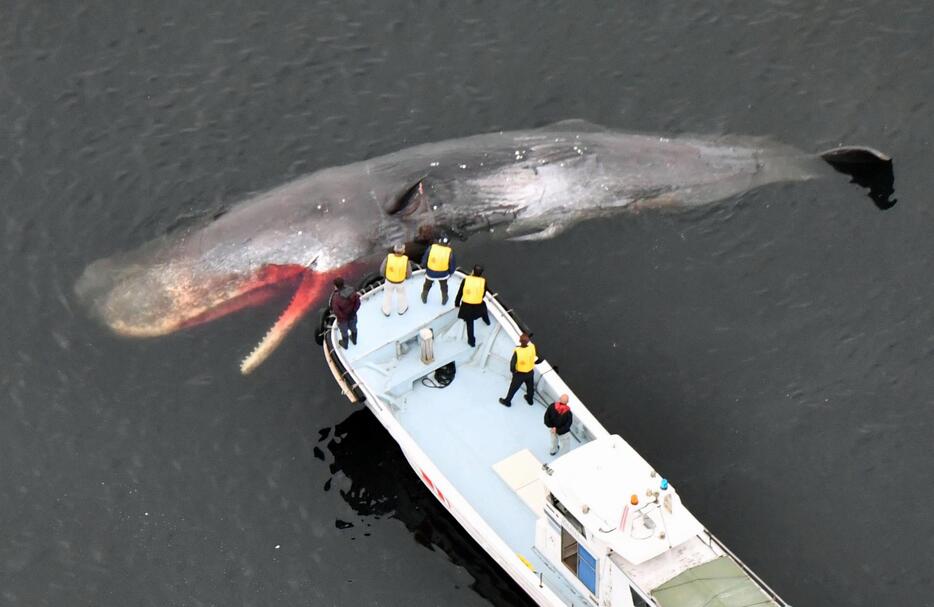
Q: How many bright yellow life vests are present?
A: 4